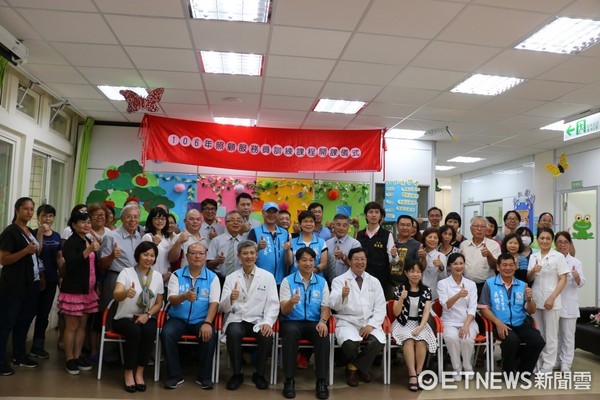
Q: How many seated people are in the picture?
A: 8